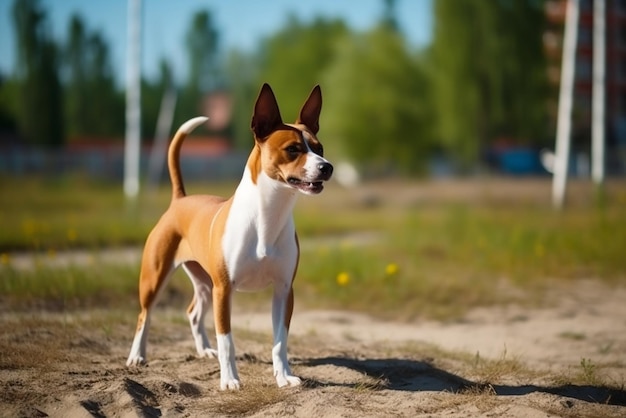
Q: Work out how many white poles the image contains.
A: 4